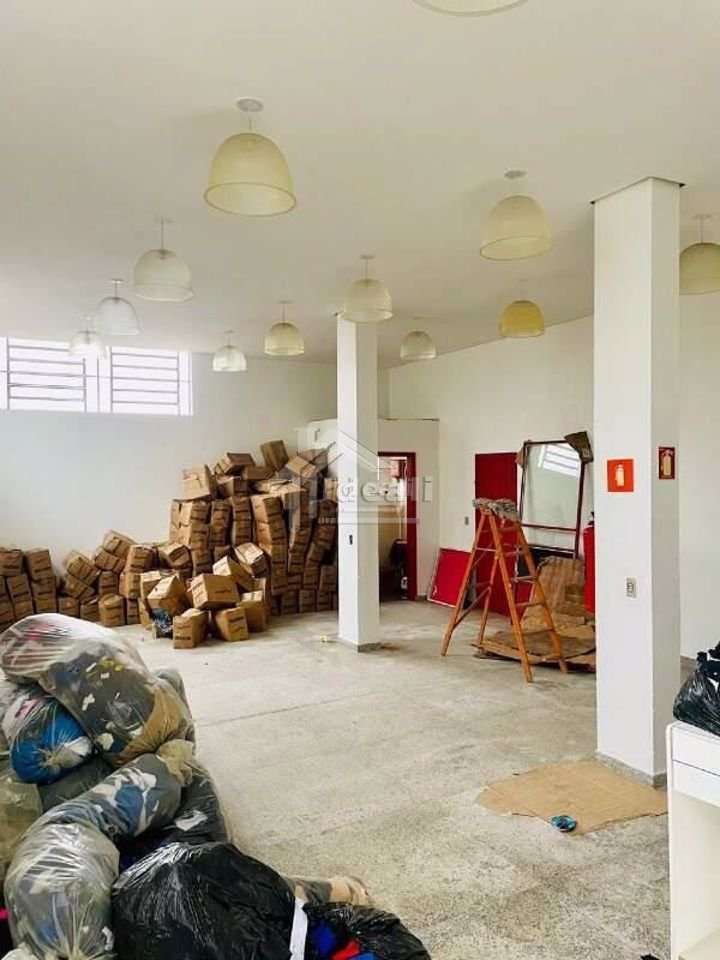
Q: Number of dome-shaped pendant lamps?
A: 12